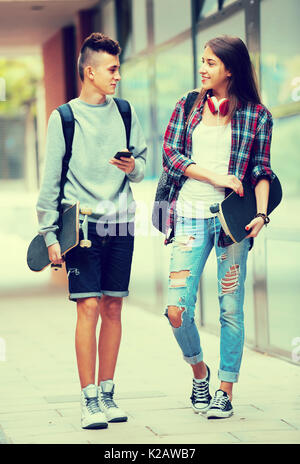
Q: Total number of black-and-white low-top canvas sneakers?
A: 2